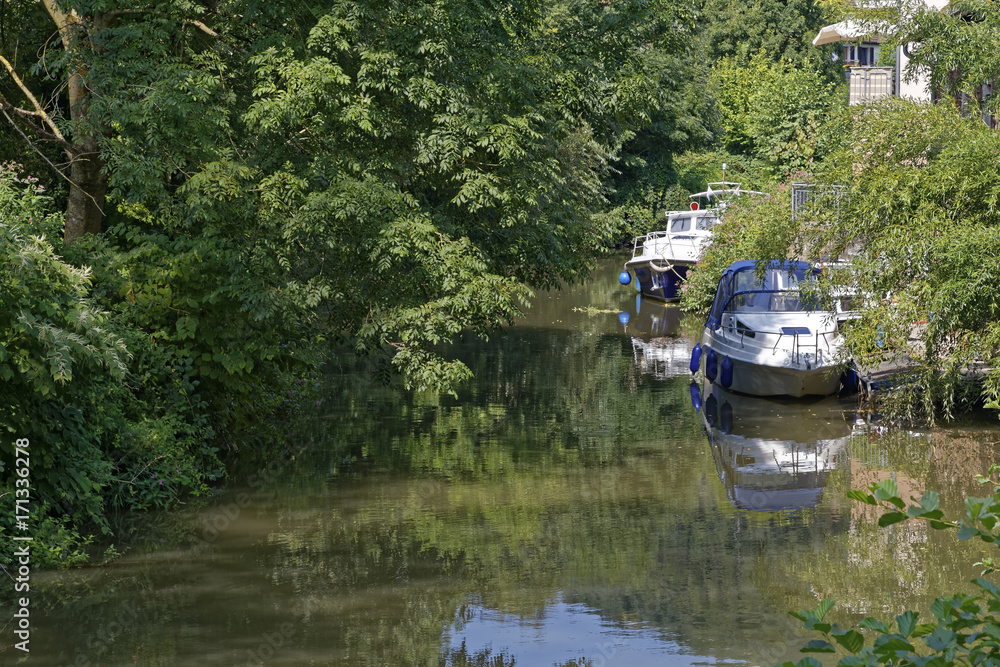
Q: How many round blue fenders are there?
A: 1